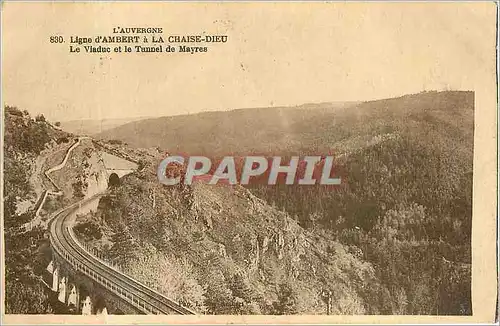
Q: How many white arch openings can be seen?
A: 6